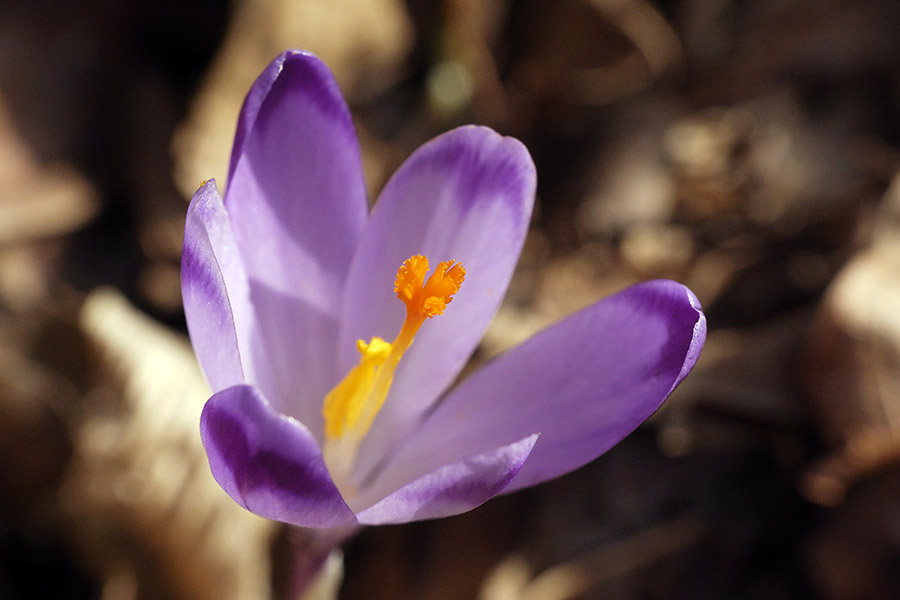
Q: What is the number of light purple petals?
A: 6